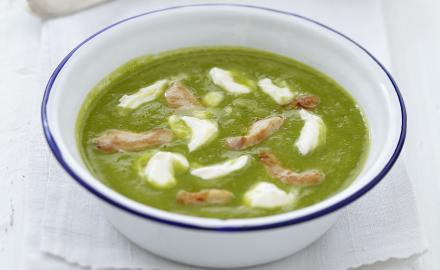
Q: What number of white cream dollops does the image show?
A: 8